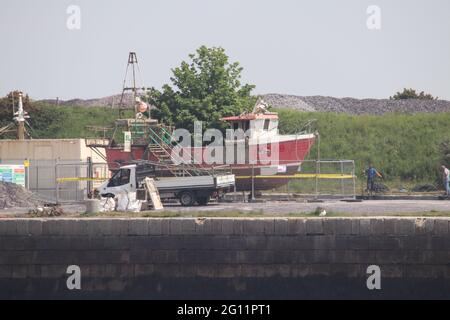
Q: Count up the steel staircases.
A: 1